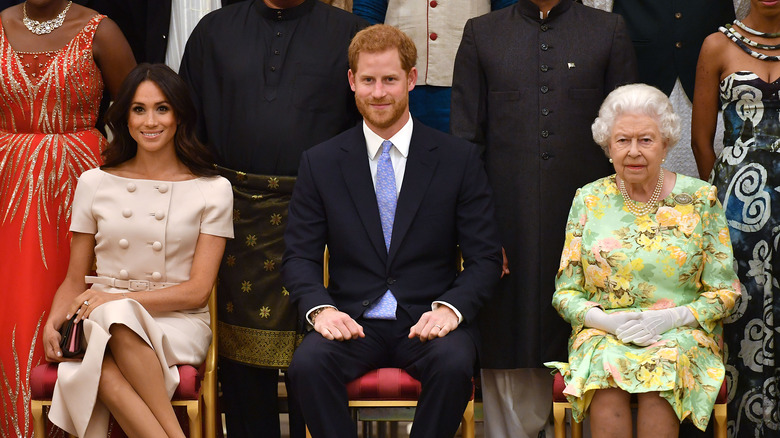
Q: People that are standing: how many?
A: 7